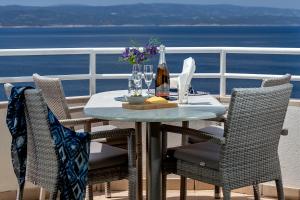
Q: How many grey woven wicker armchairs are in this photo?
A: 4